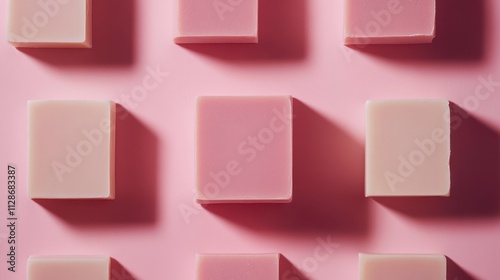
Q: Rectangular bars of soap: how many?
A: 9